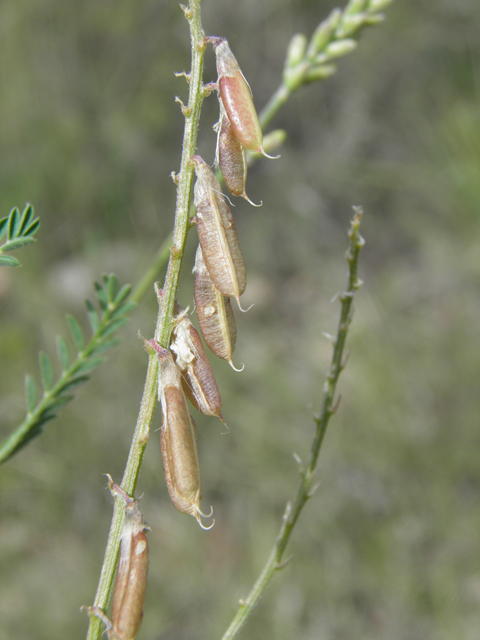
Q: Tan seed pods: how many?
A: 7